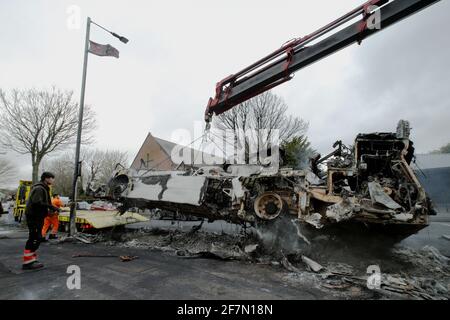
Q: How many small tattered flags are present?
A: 1